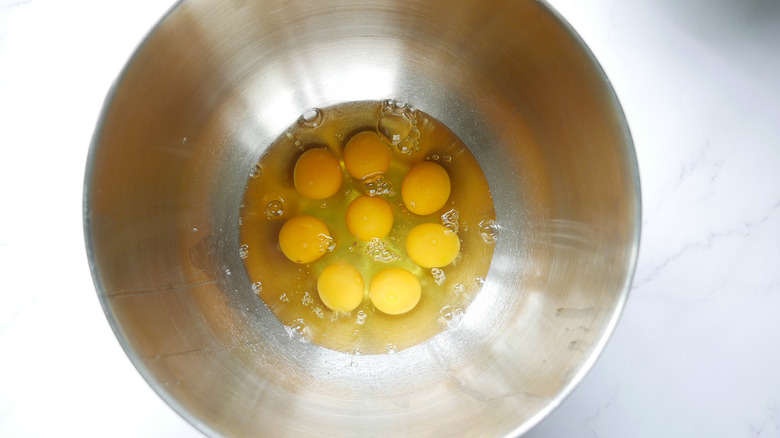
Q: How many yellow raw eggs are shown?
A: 8